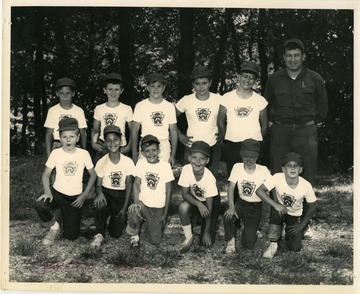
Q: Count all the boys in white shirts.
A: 11